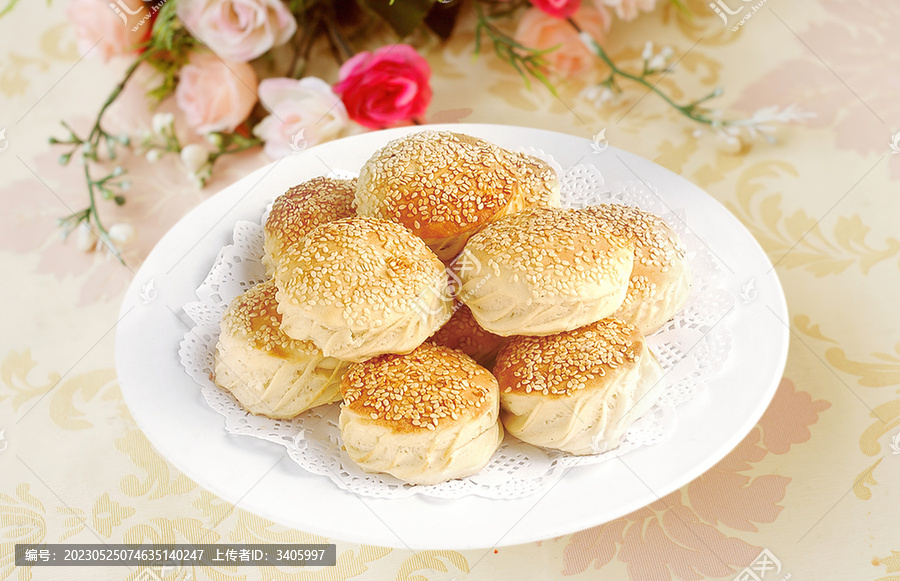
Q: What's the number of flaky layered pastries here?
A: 10